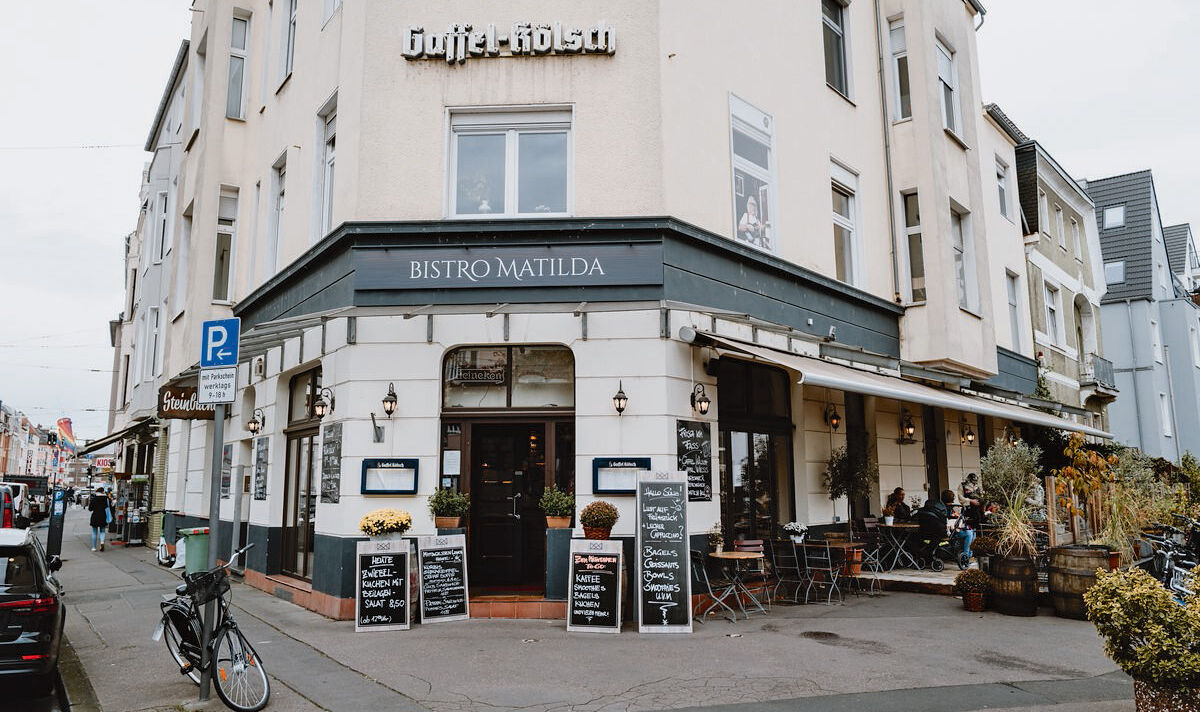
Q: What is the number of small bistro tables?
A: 3